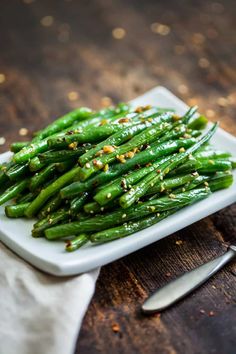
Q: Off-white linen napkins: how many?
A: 1